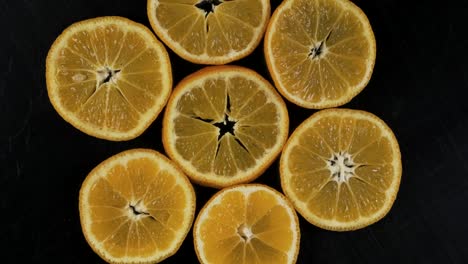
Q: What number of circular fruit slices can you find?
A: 7